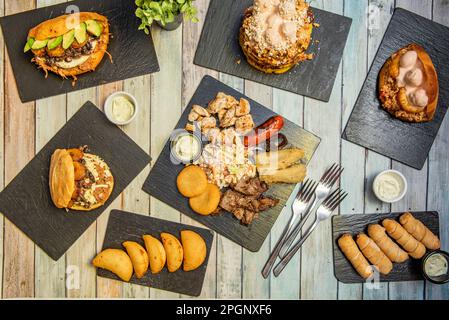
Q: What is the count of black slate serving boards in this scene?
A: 7